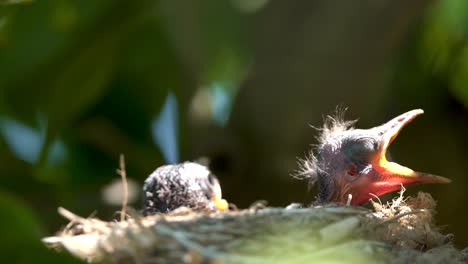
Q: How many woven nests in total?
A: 1